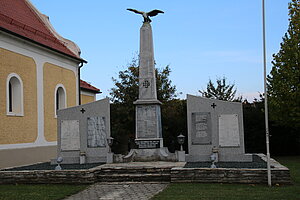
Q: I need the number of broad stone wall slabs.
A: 2